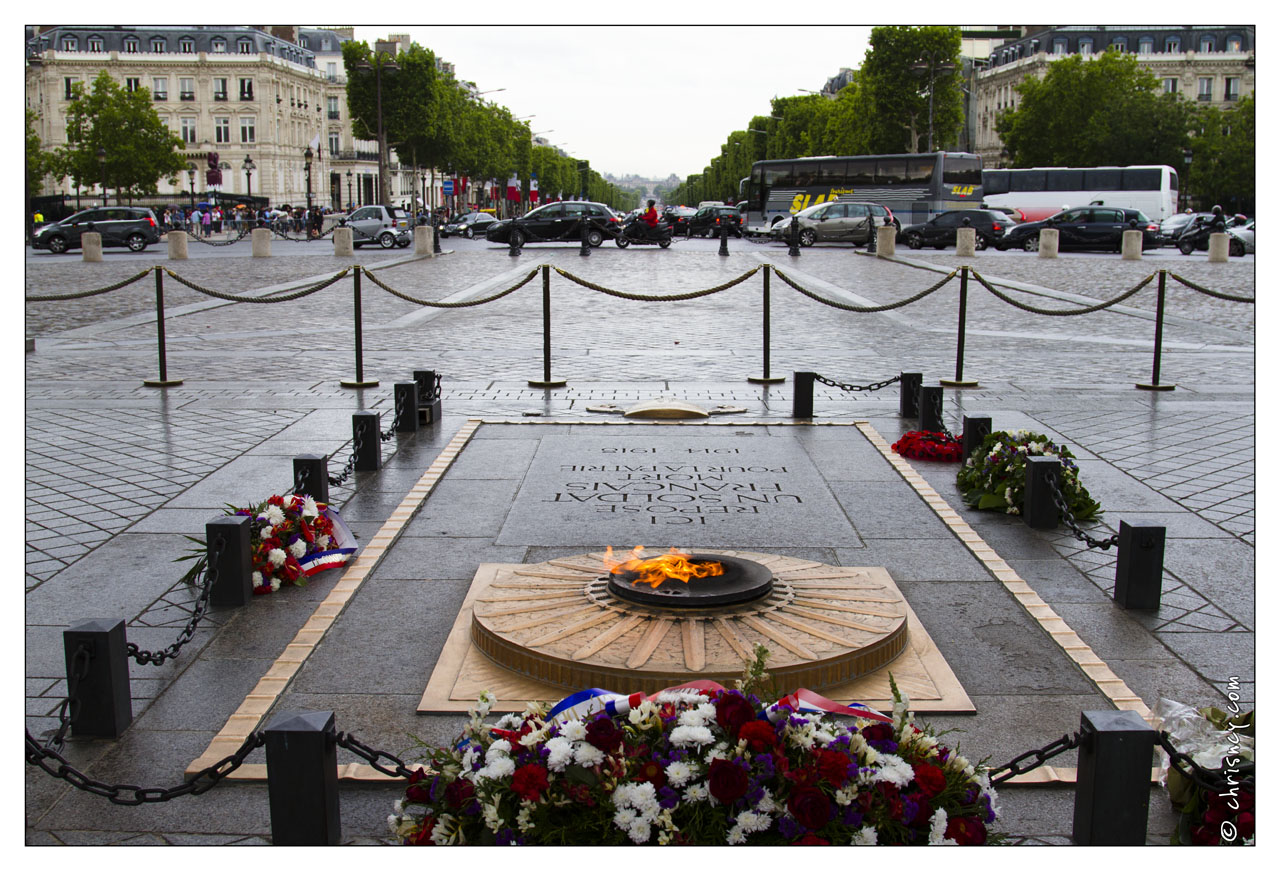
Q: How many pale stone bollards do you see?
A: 10